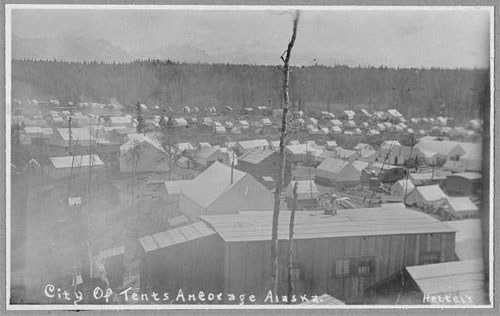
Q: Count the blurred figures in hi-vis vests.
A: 0